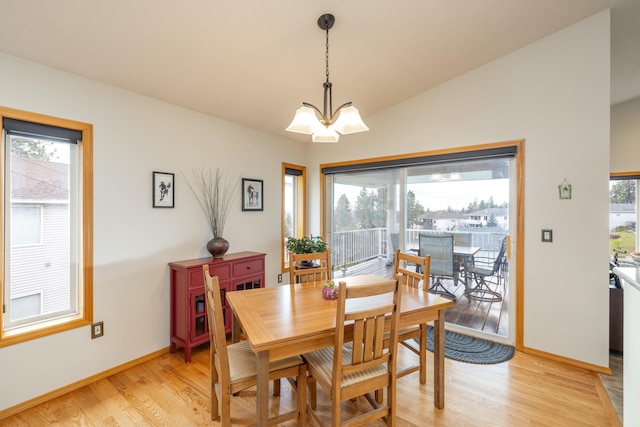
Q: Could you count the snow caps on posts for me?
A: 0